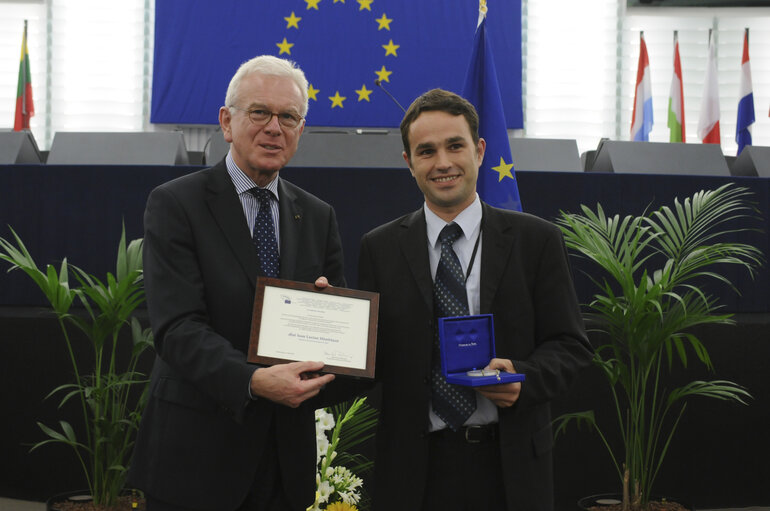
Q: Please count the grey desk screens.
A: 6